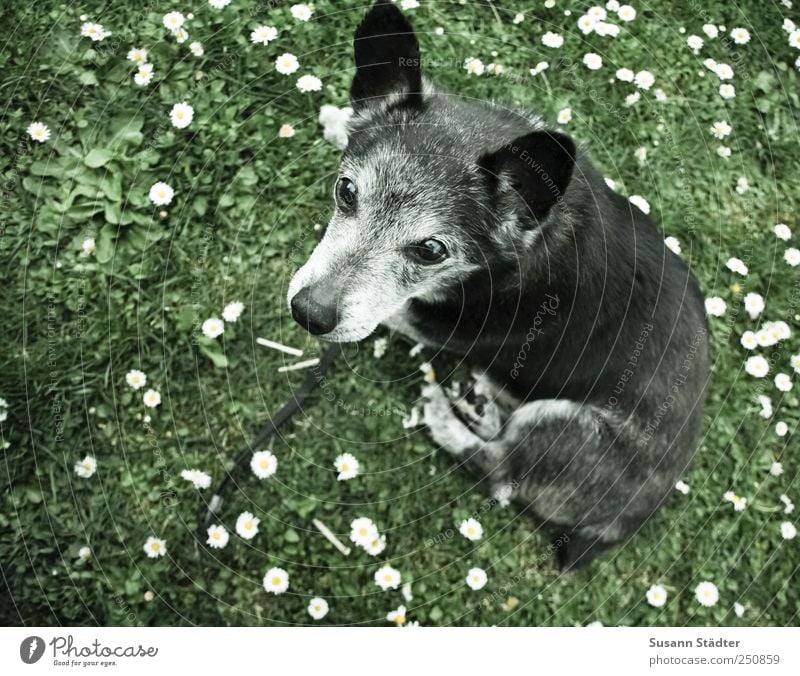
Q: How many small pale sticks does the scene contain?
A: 3